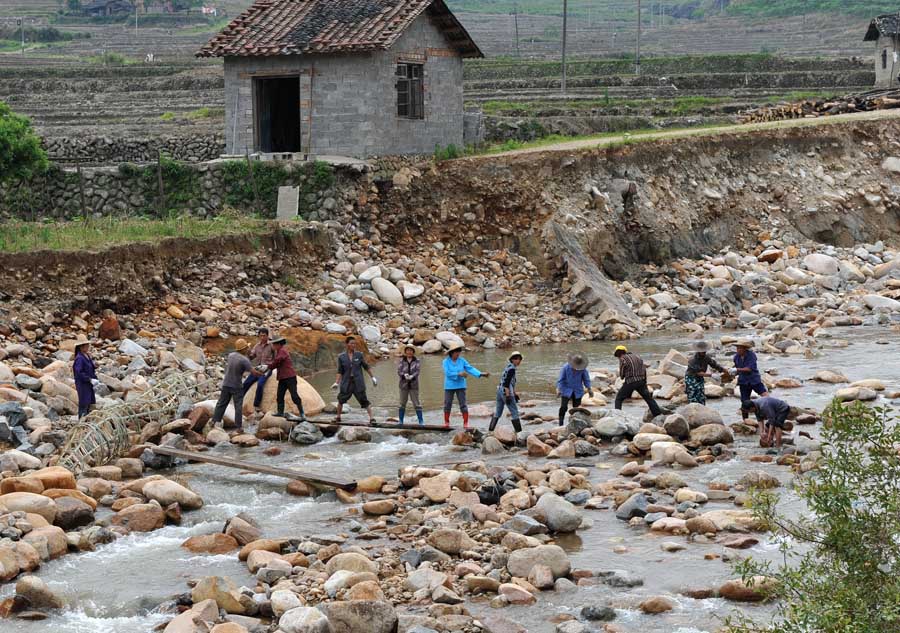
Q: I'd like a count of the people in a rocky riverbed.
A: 13